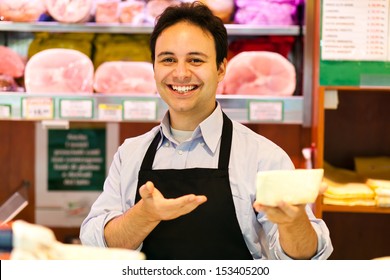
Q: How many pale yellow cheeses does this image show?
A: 1